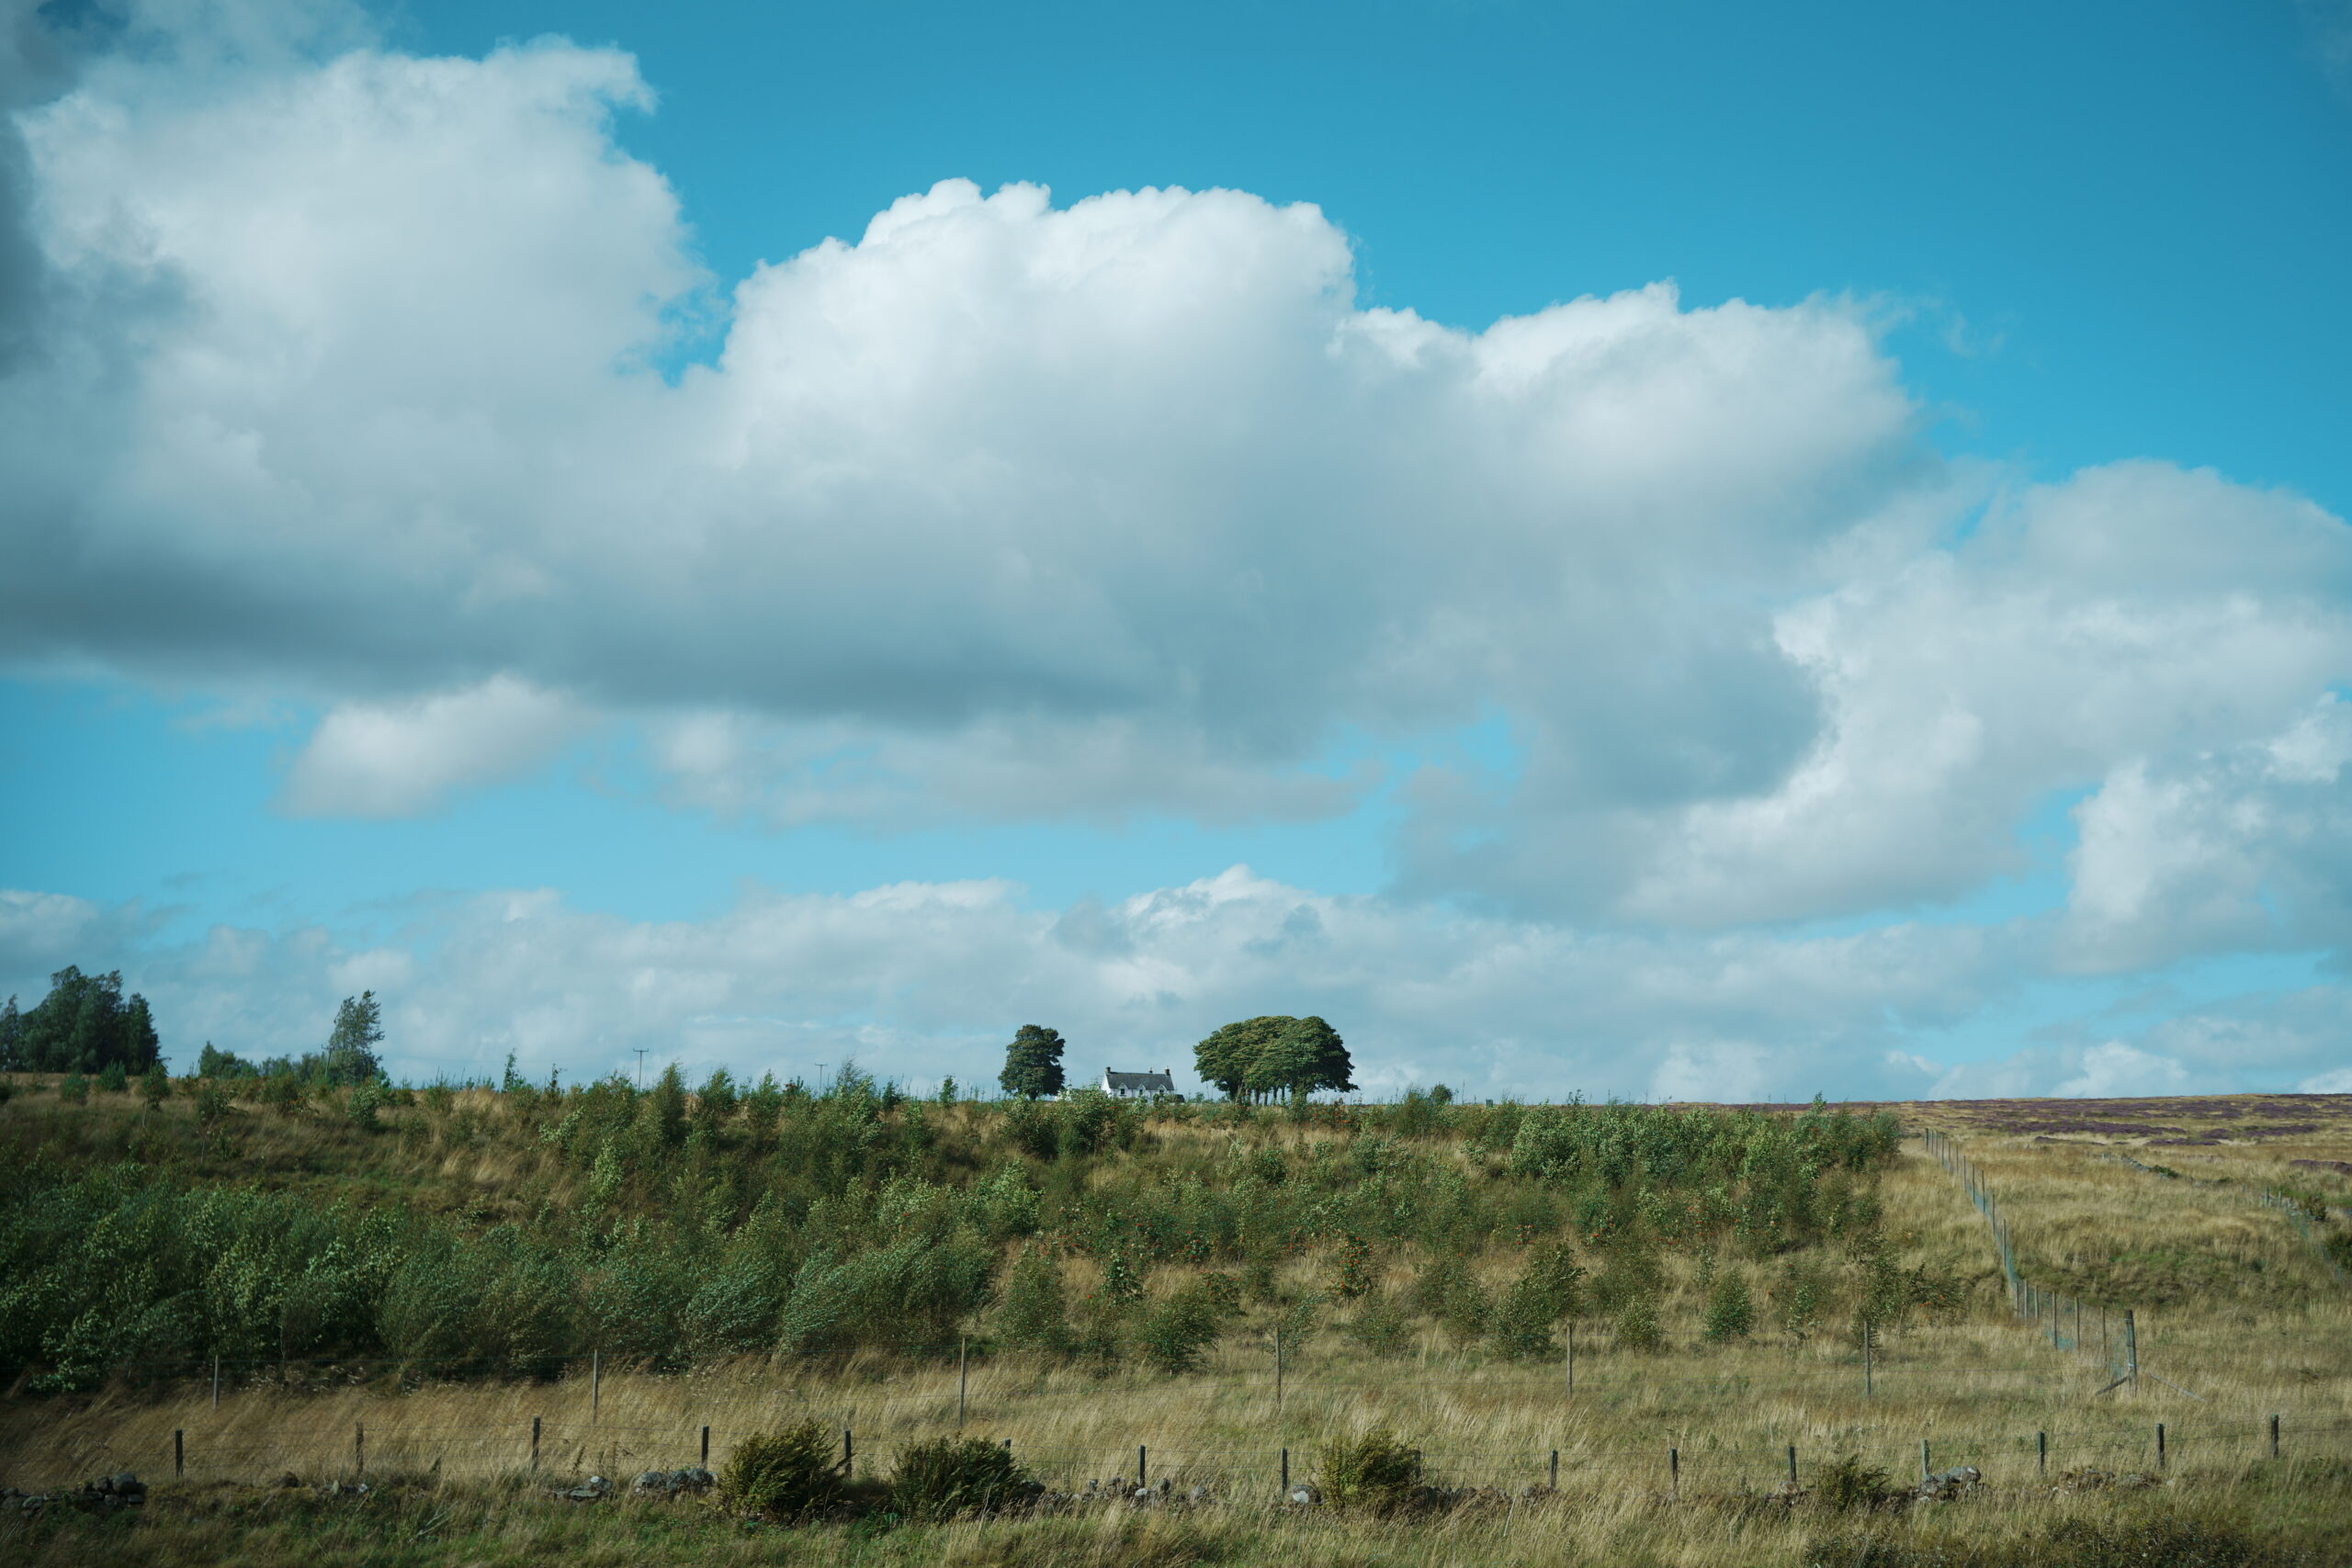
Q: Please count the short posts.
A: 15